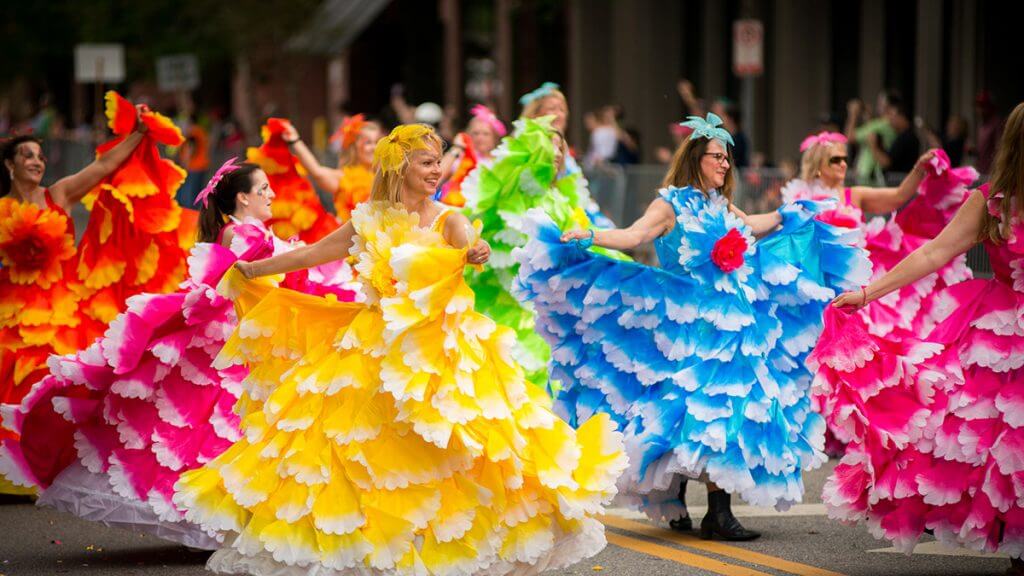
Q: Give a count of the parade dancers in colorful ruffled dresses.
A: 10